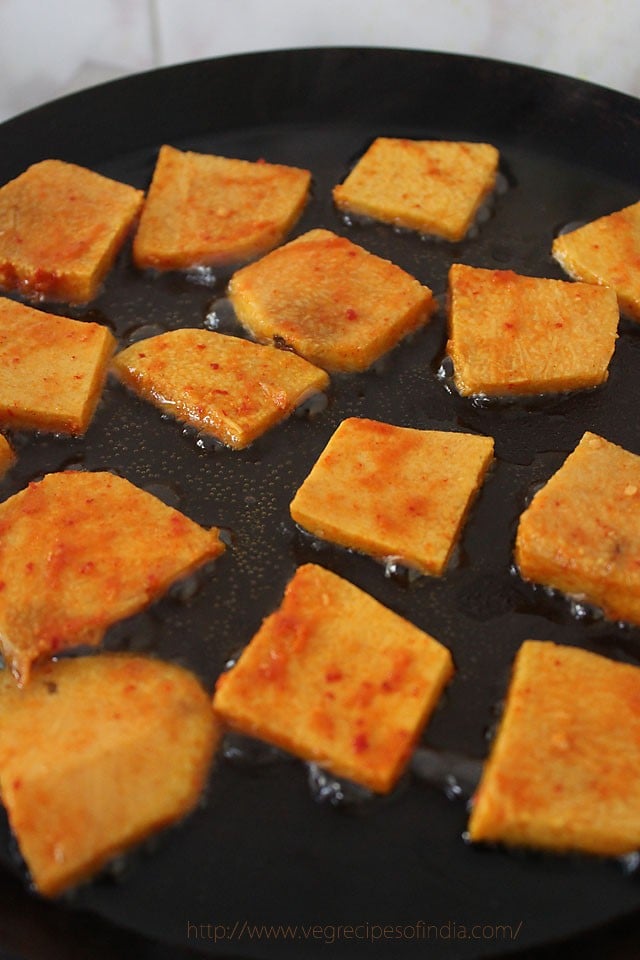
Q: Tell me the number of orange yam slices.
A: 15